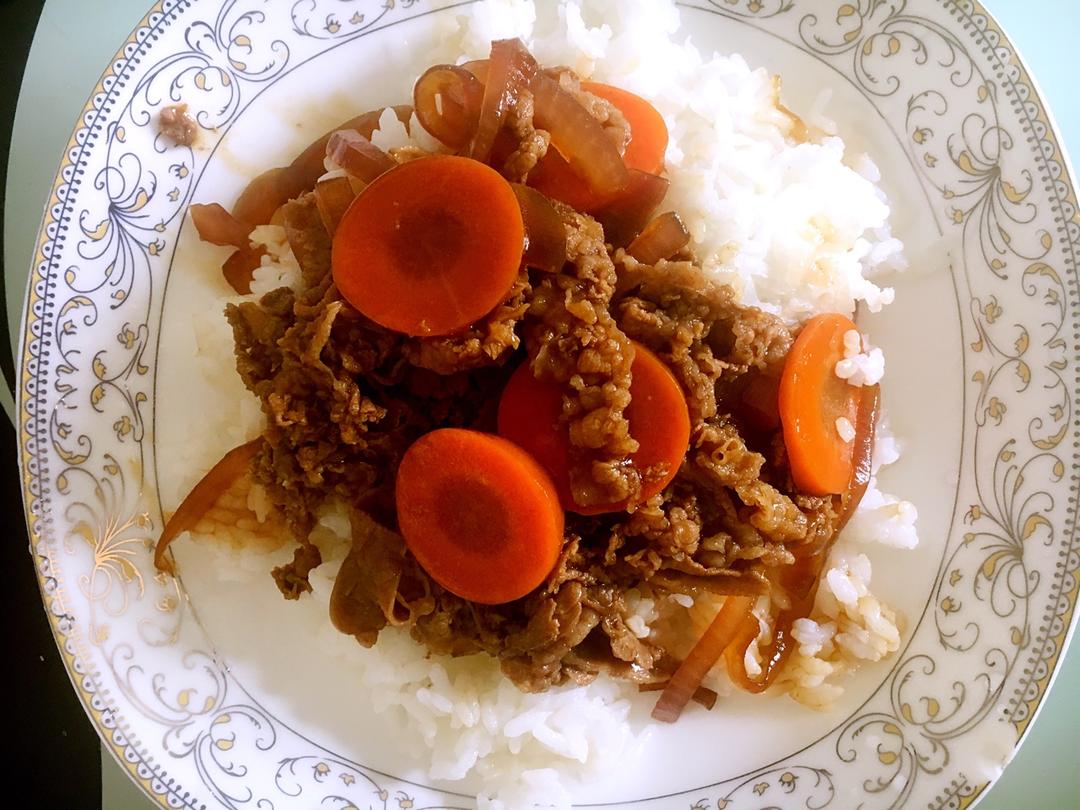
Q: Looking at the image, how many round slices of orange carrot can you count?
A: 5